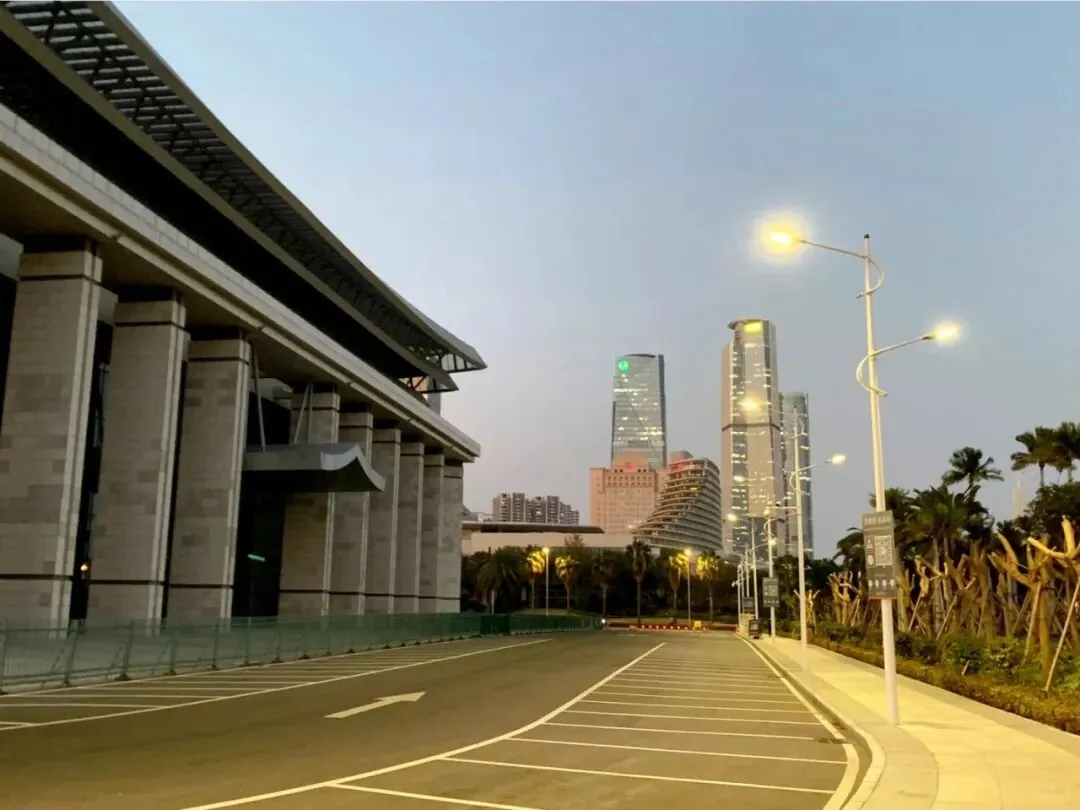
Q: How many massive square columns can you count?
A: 9